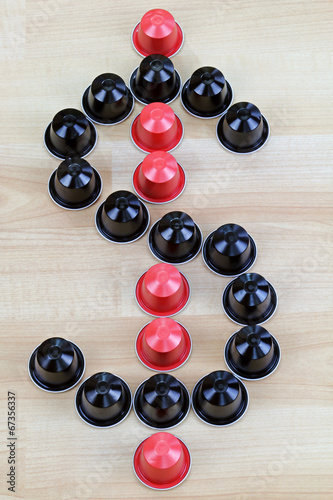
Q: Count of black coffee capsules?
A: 15